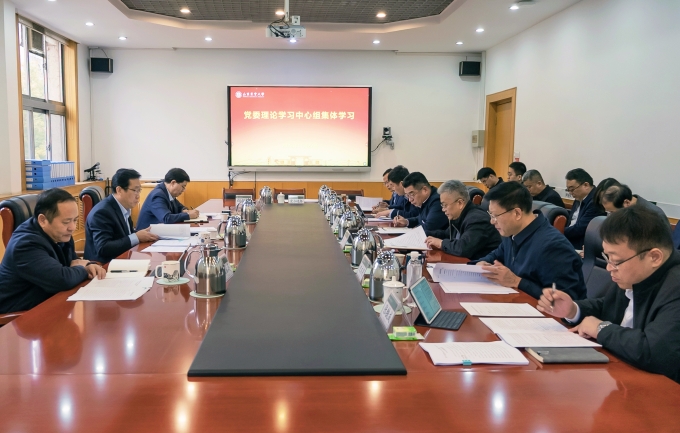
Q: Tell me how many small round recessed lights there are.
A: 12